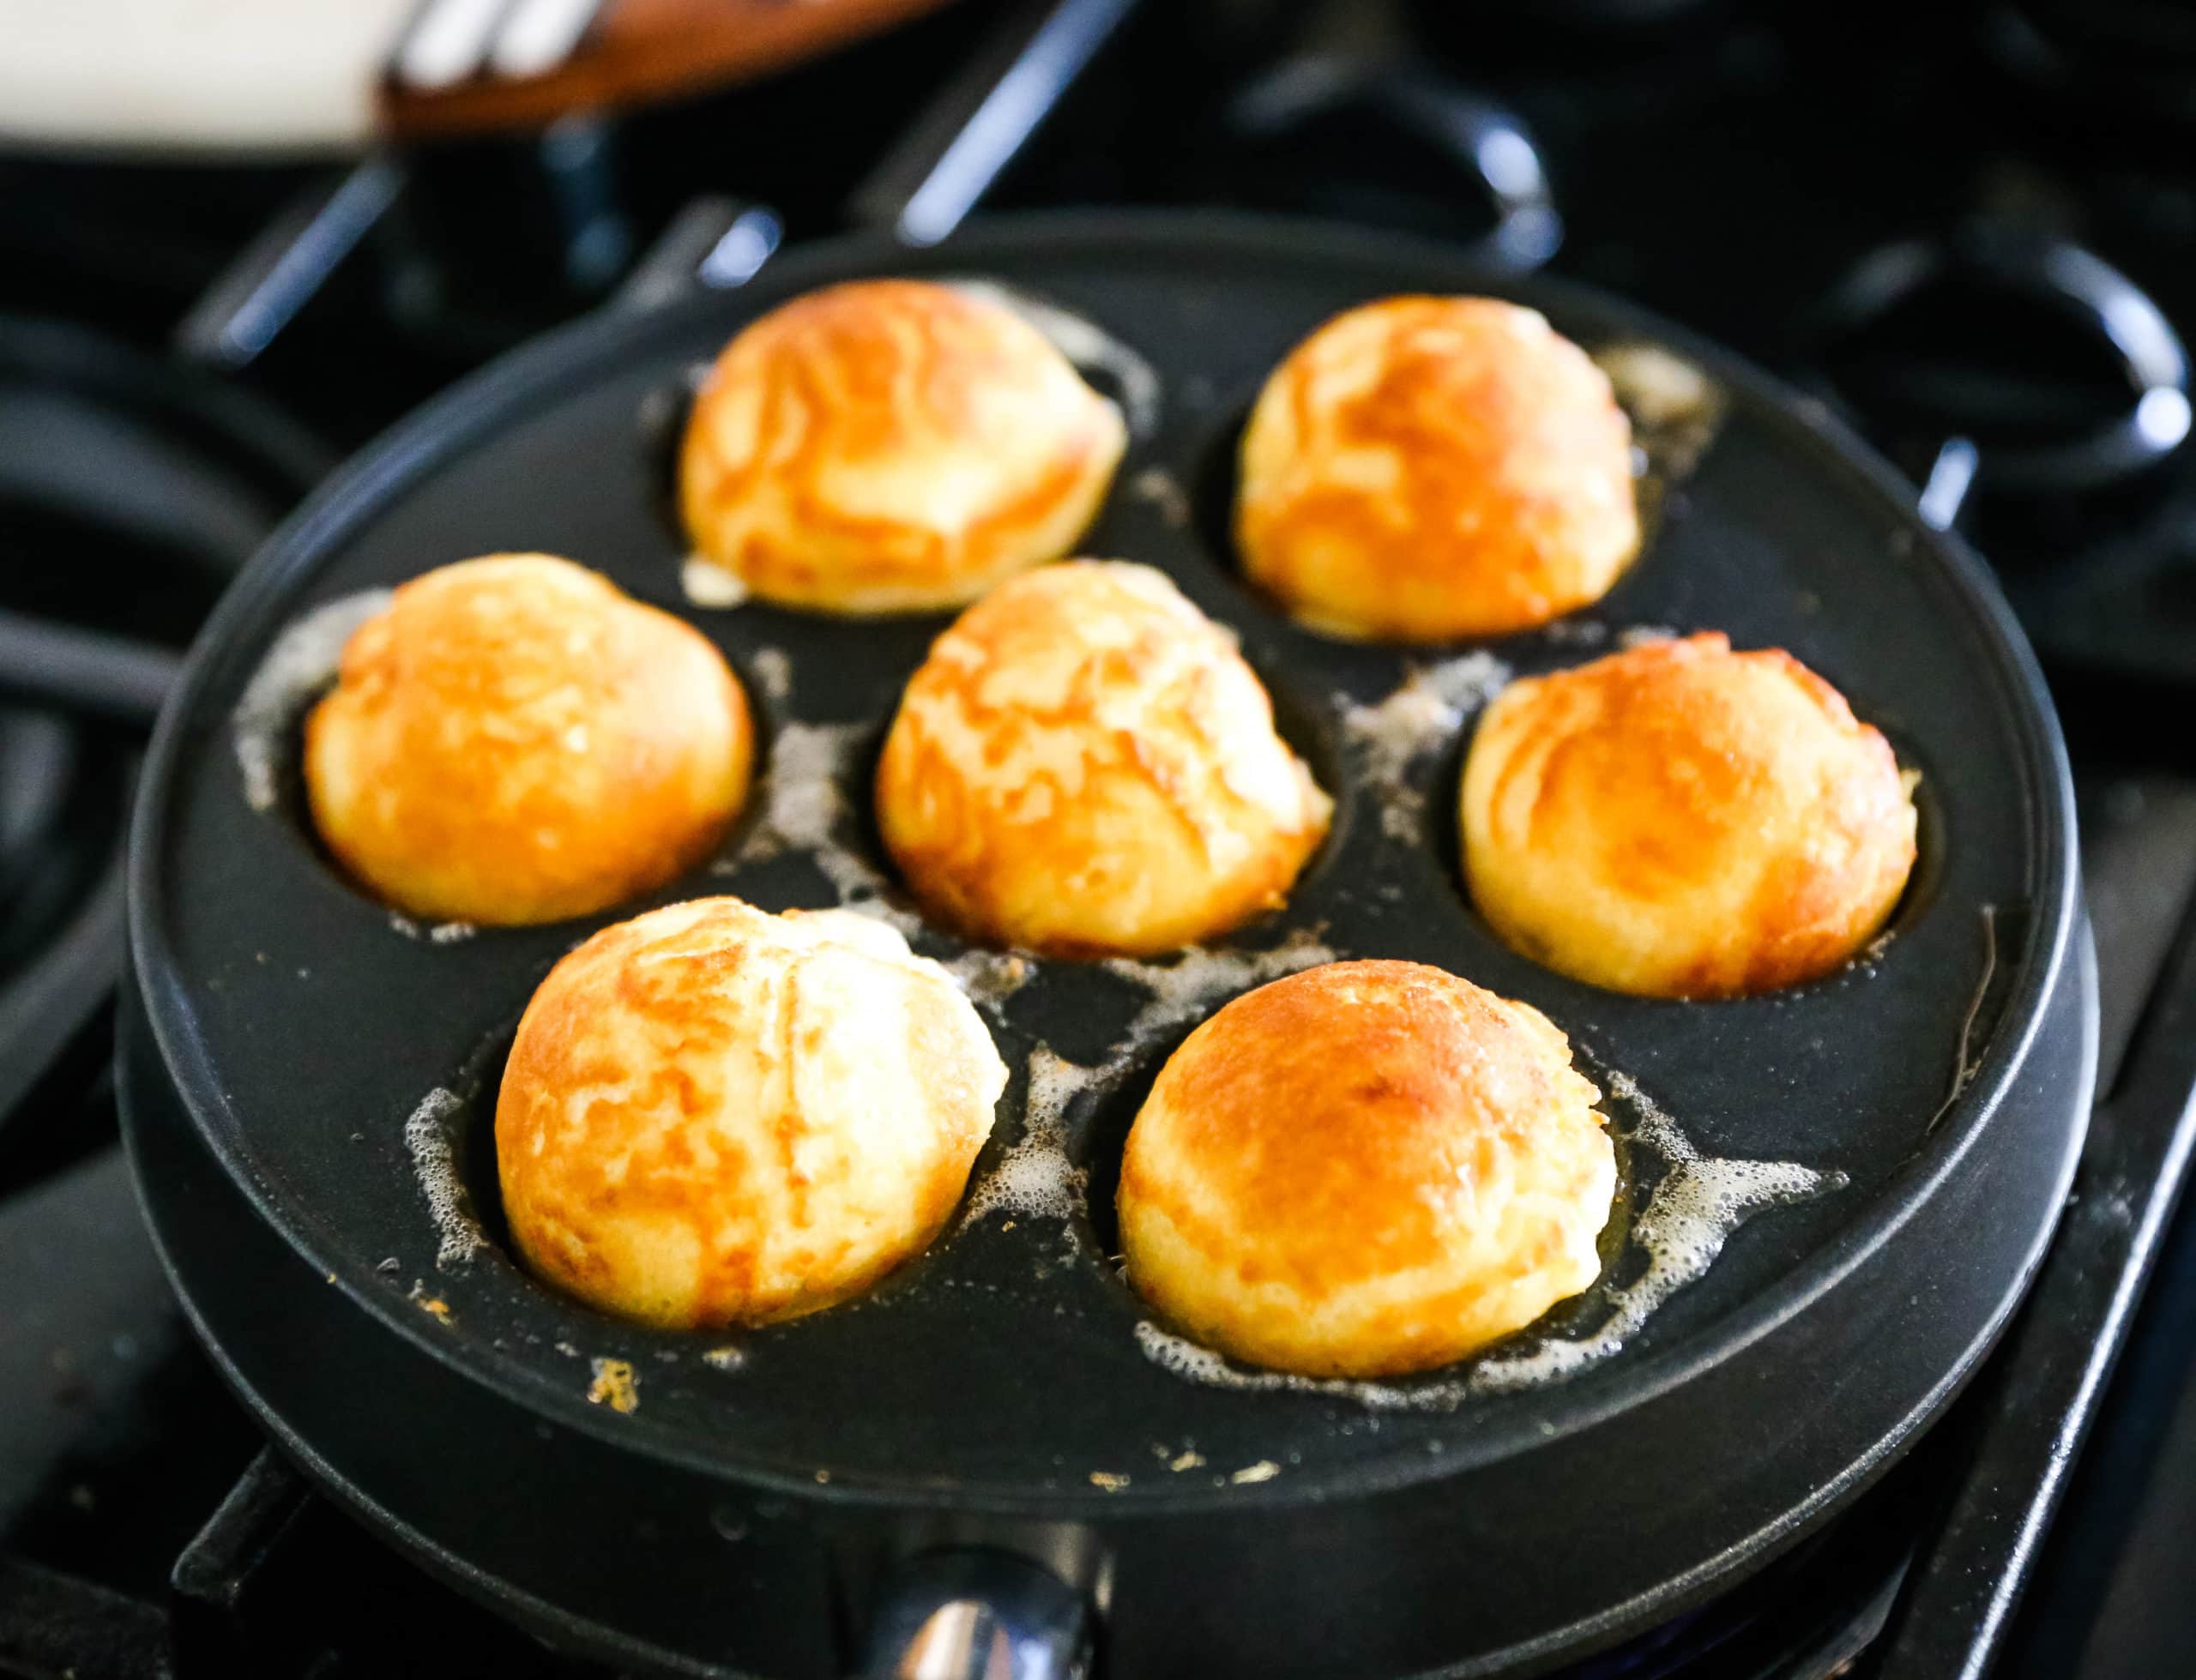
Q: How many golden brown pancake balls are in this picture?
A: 7